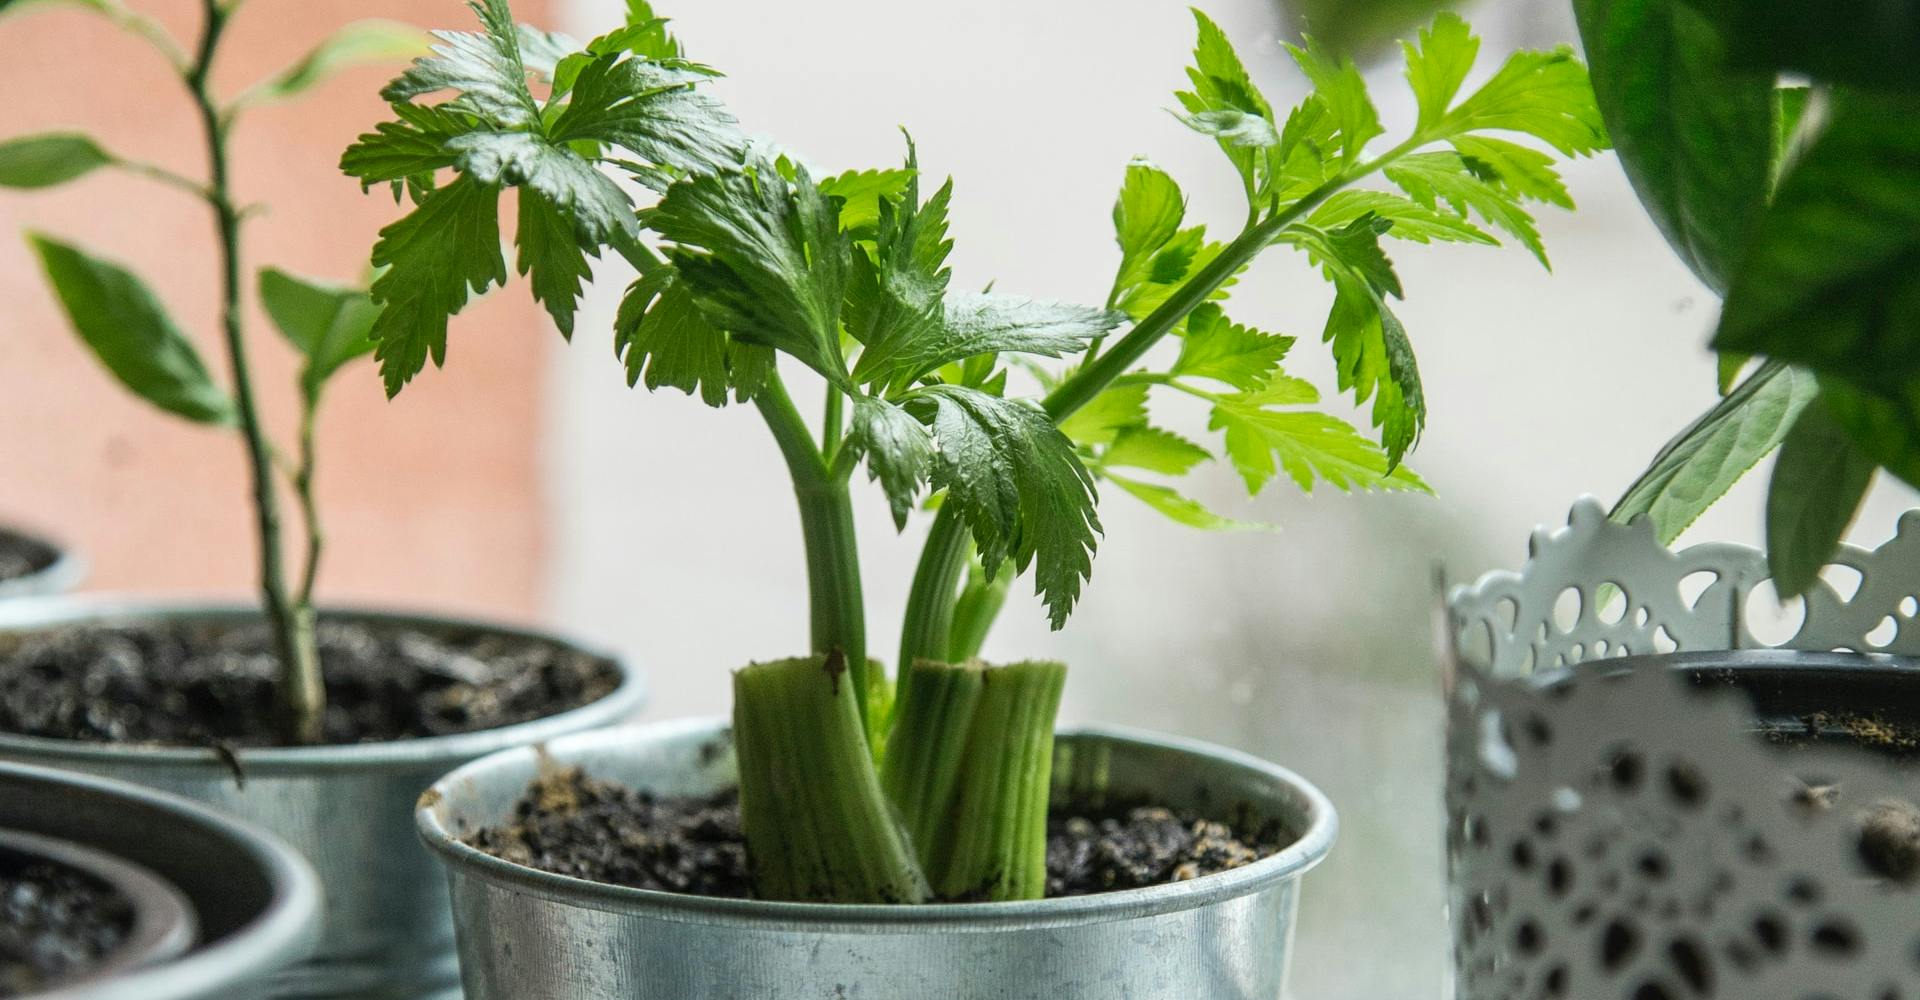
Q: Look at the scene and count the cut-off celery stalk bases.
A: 3